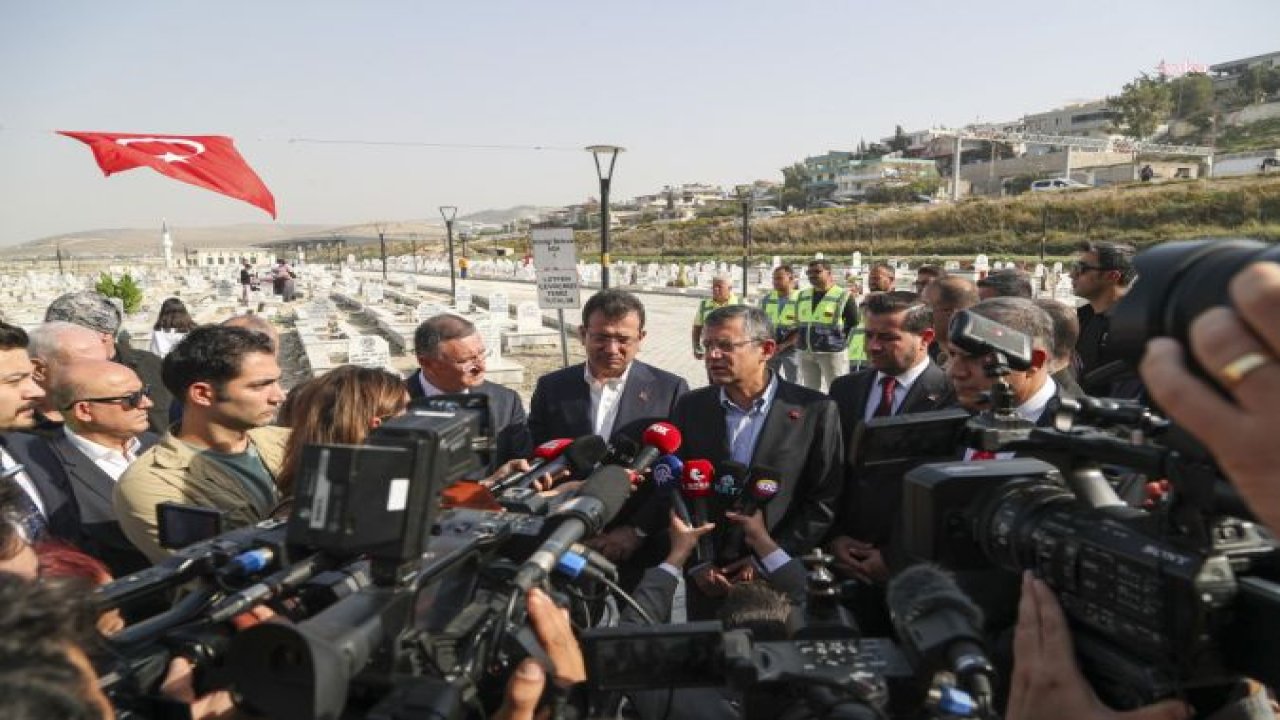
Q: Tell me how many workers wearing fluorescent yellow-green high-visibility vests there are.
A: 4